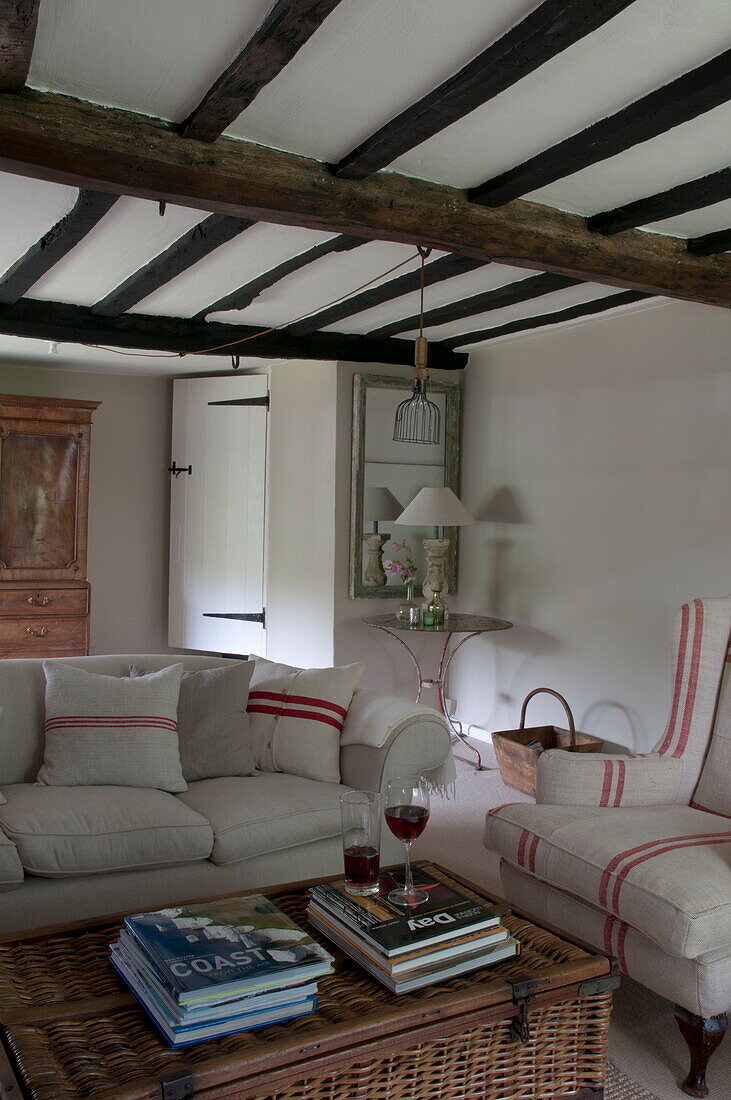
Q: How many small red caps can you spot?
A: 0